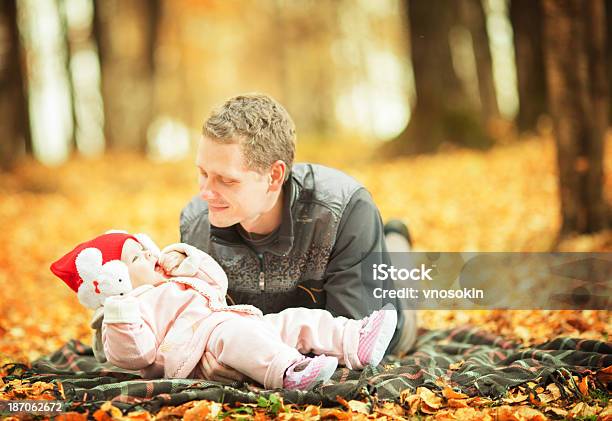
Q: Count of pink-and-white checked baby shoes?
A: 2